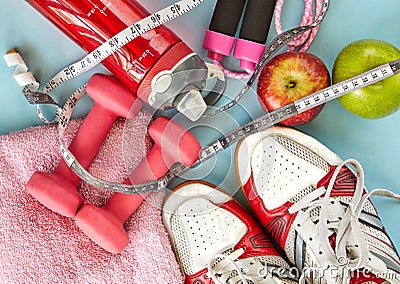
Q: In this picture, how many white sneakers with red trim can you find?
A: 2